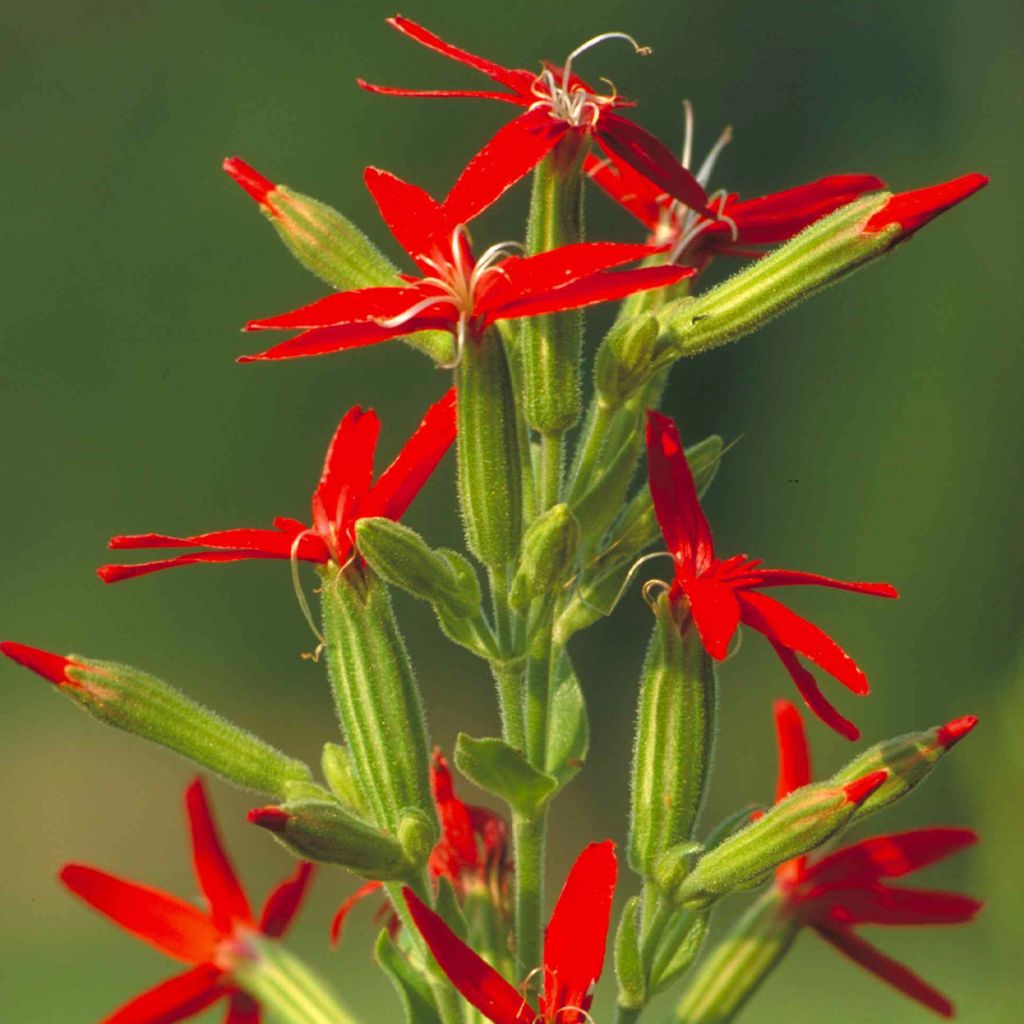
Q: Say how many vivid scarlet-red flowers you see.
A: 9